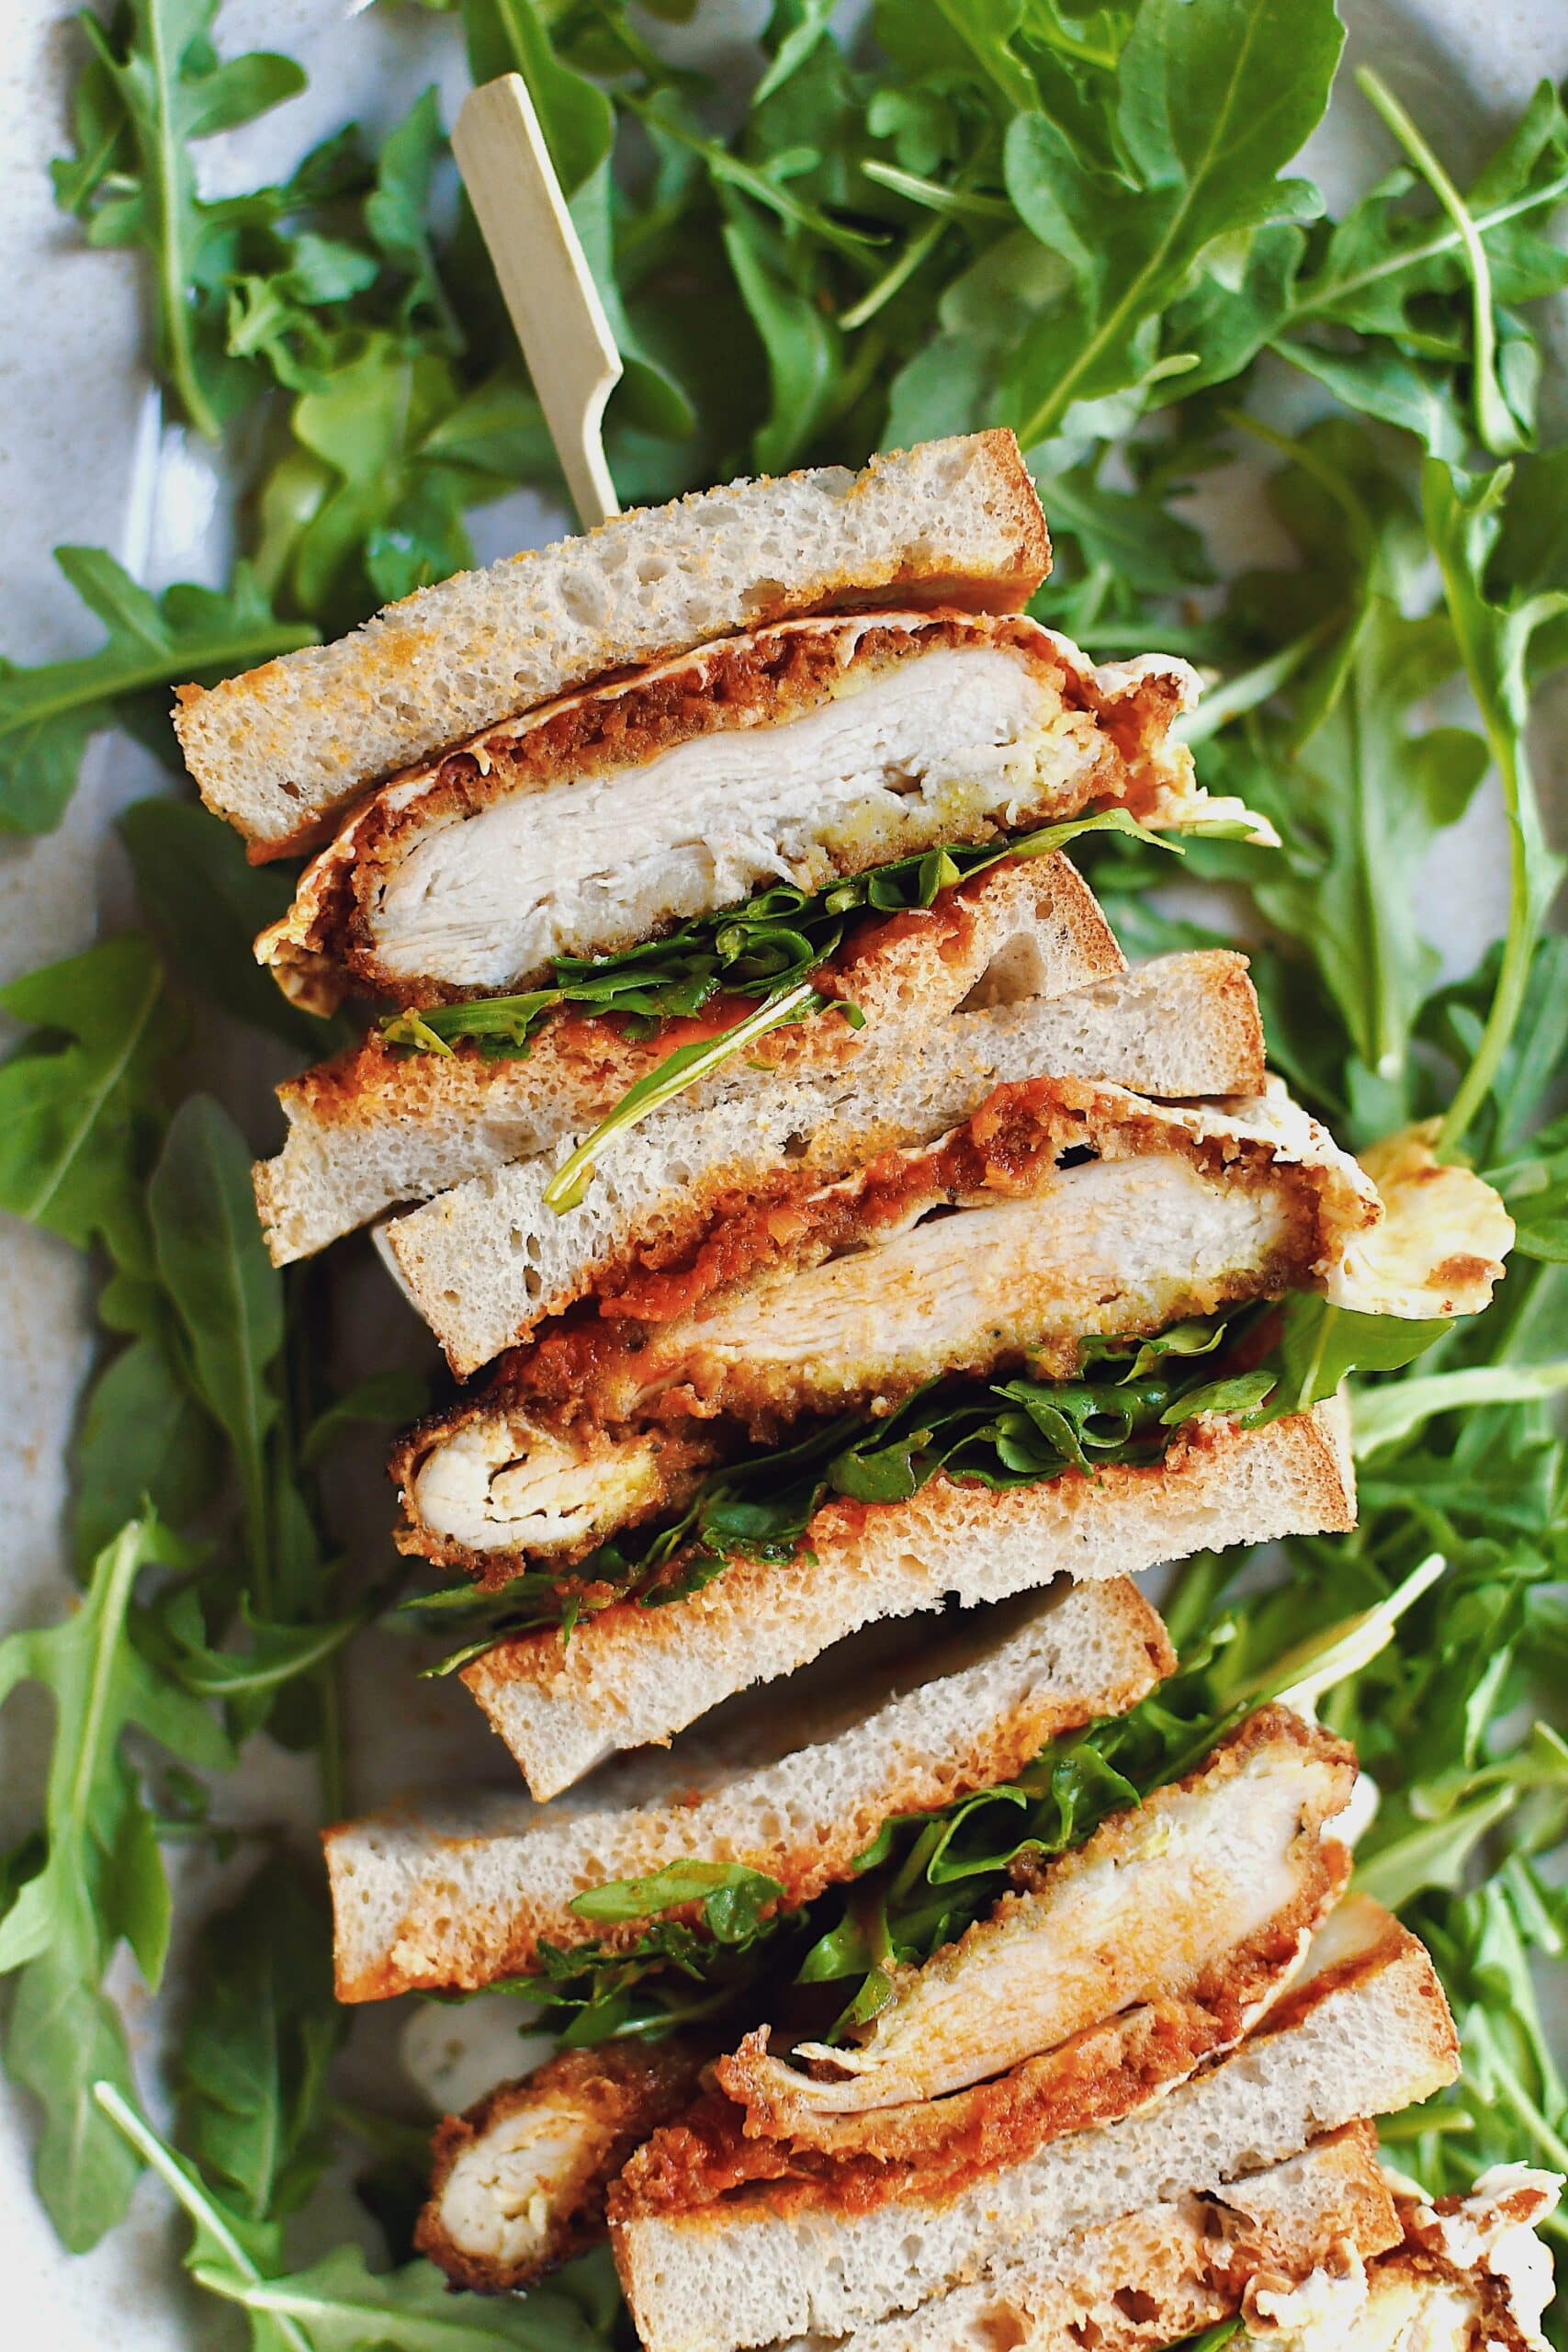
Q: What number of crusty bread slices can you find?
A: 7